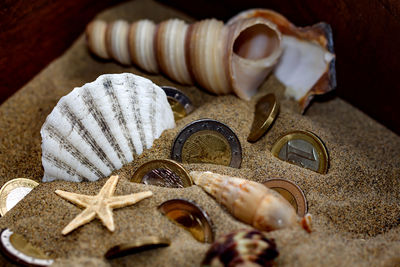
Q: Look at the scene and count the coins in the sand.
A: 10